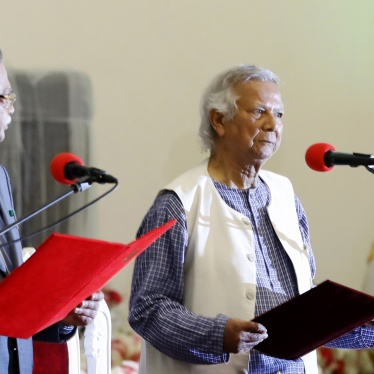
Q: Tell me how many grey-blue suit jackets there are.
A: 1